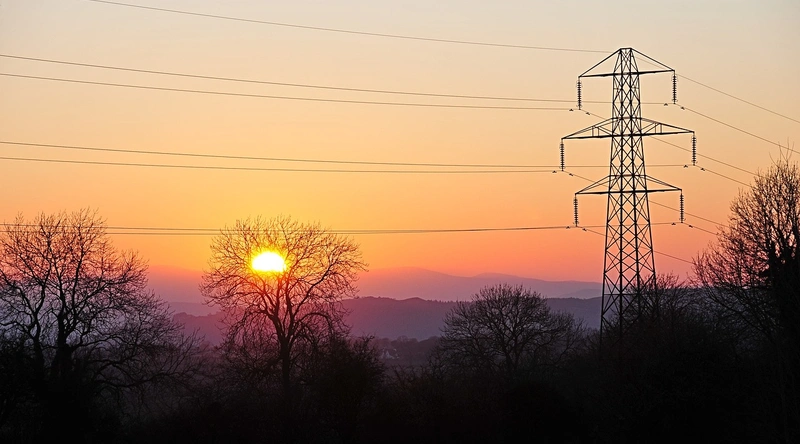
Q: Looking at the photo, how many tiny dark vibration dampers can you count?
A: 12